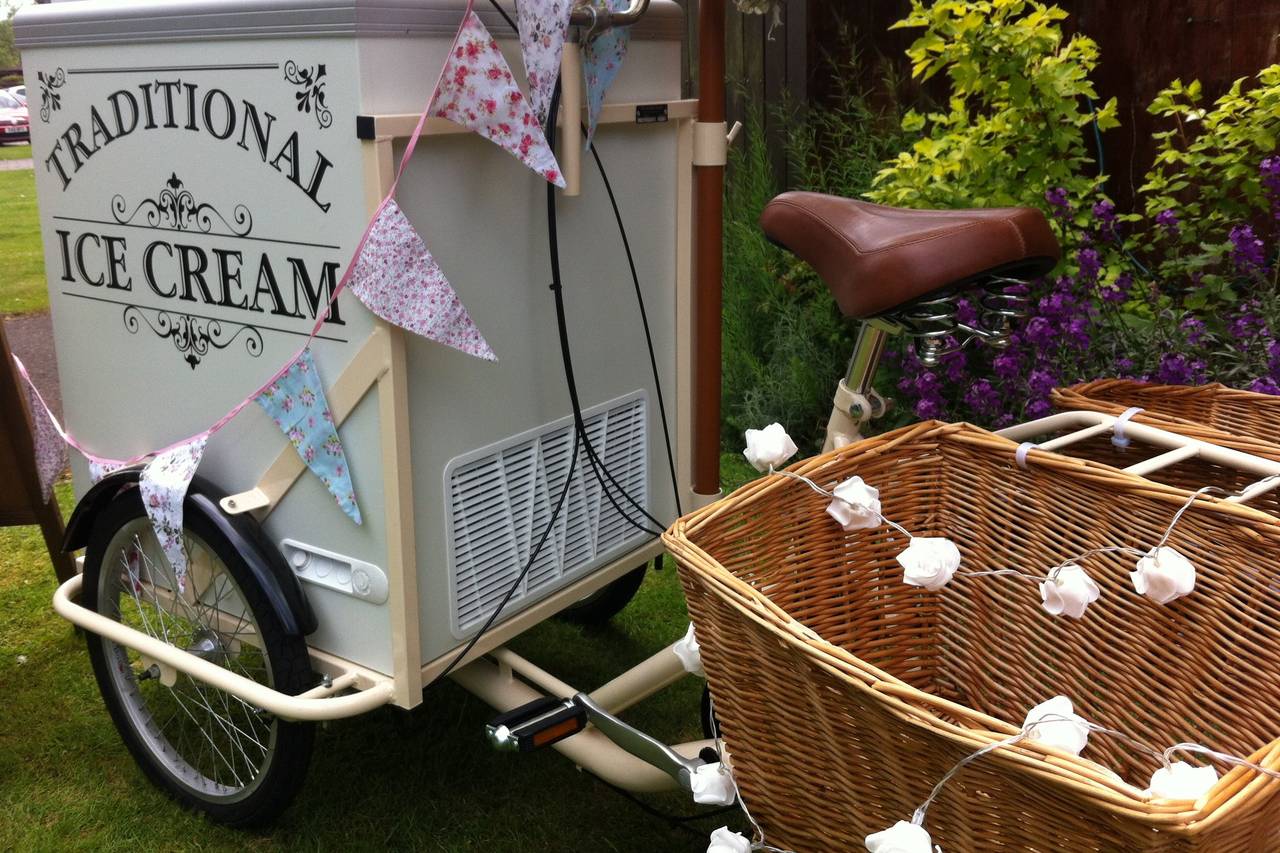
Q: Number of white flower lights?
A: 11